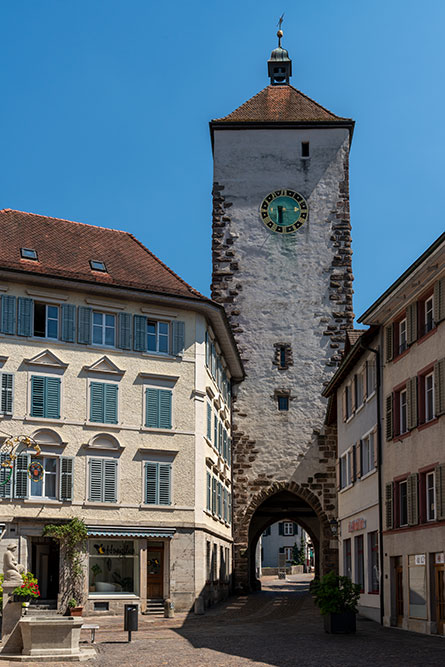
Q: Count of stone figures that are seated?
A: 1